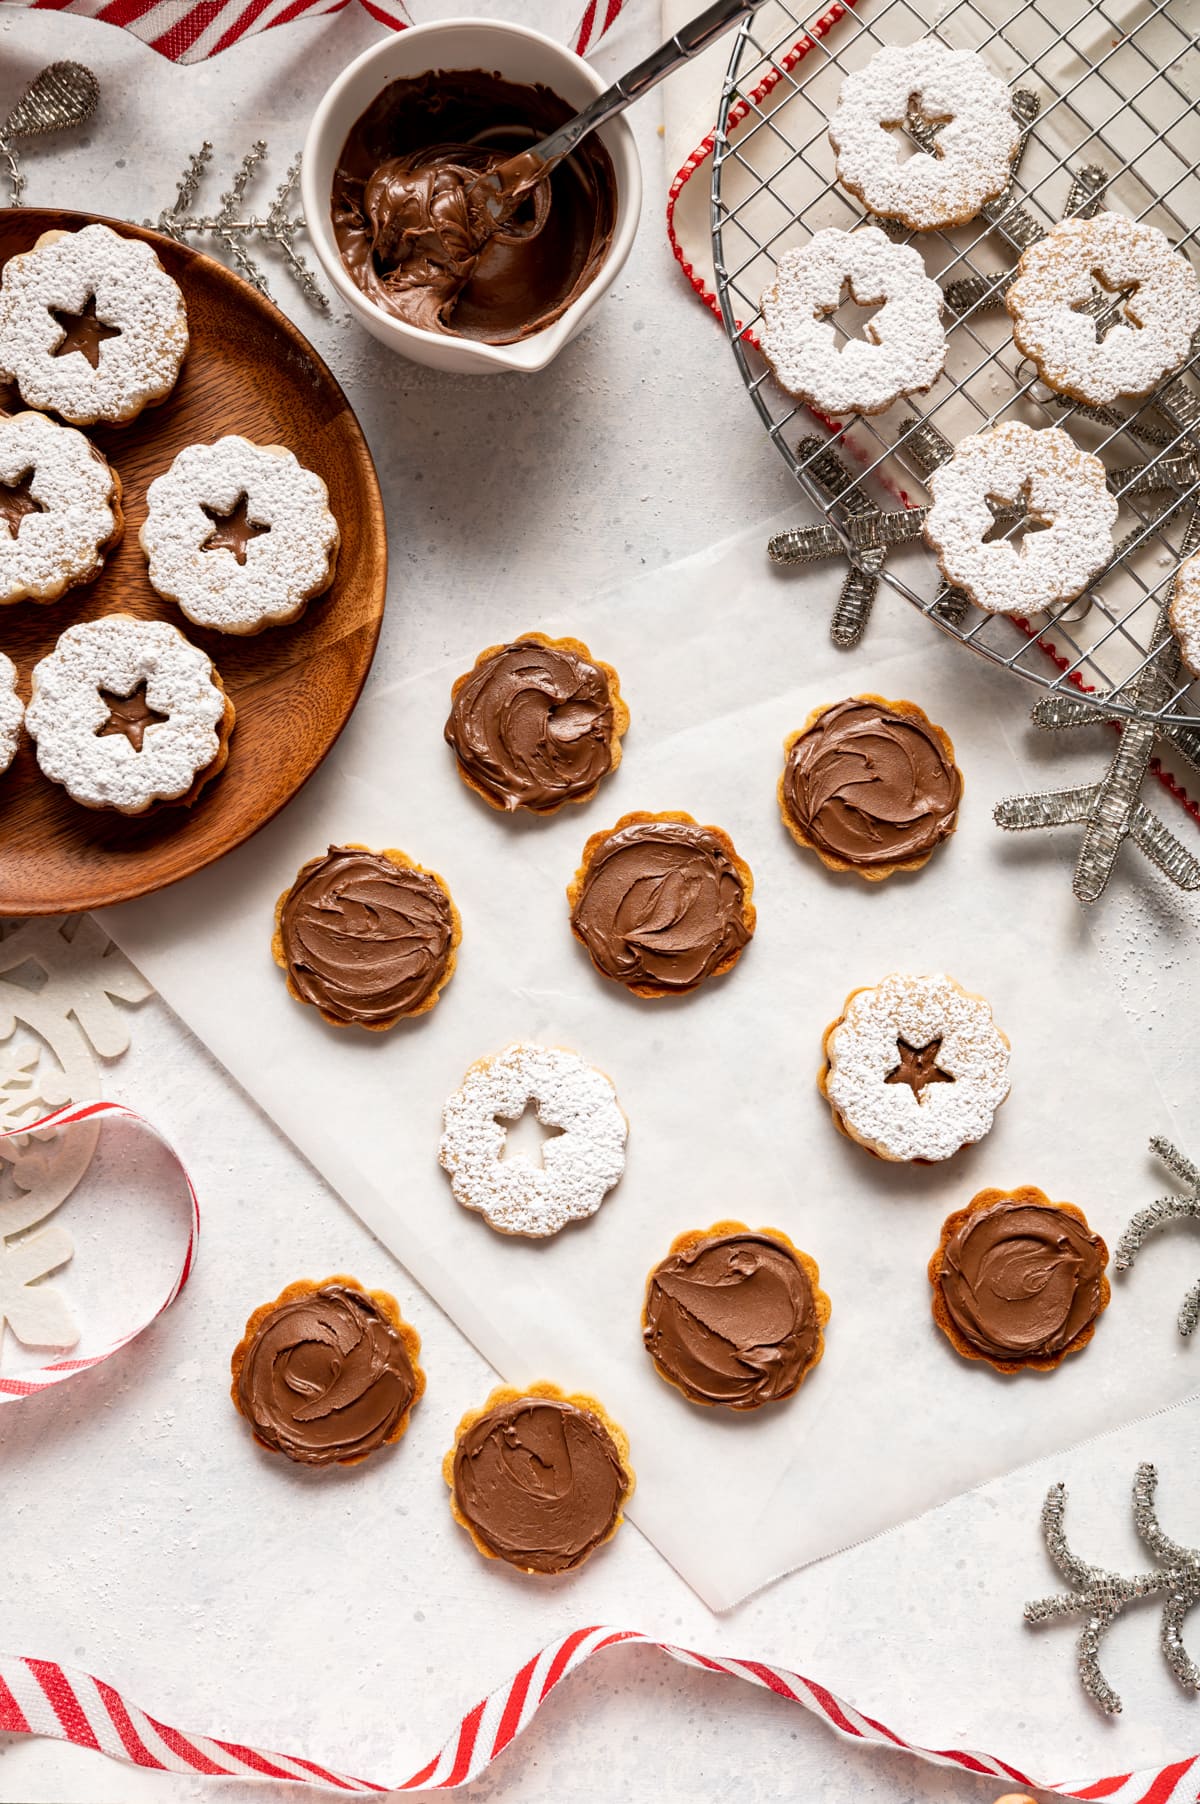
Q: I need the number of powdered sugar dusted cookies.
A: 12